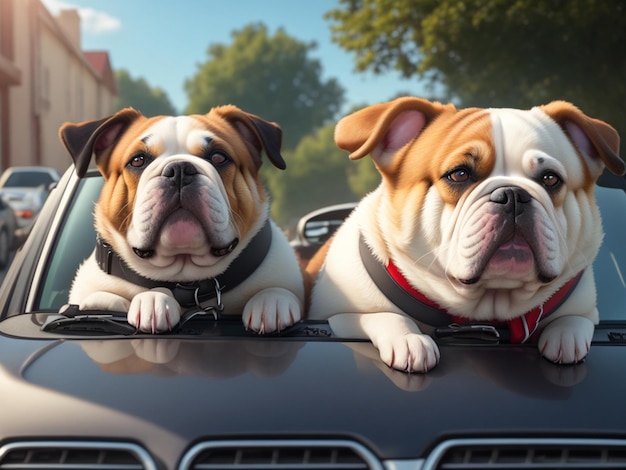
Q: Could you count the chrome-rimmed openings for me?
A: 3